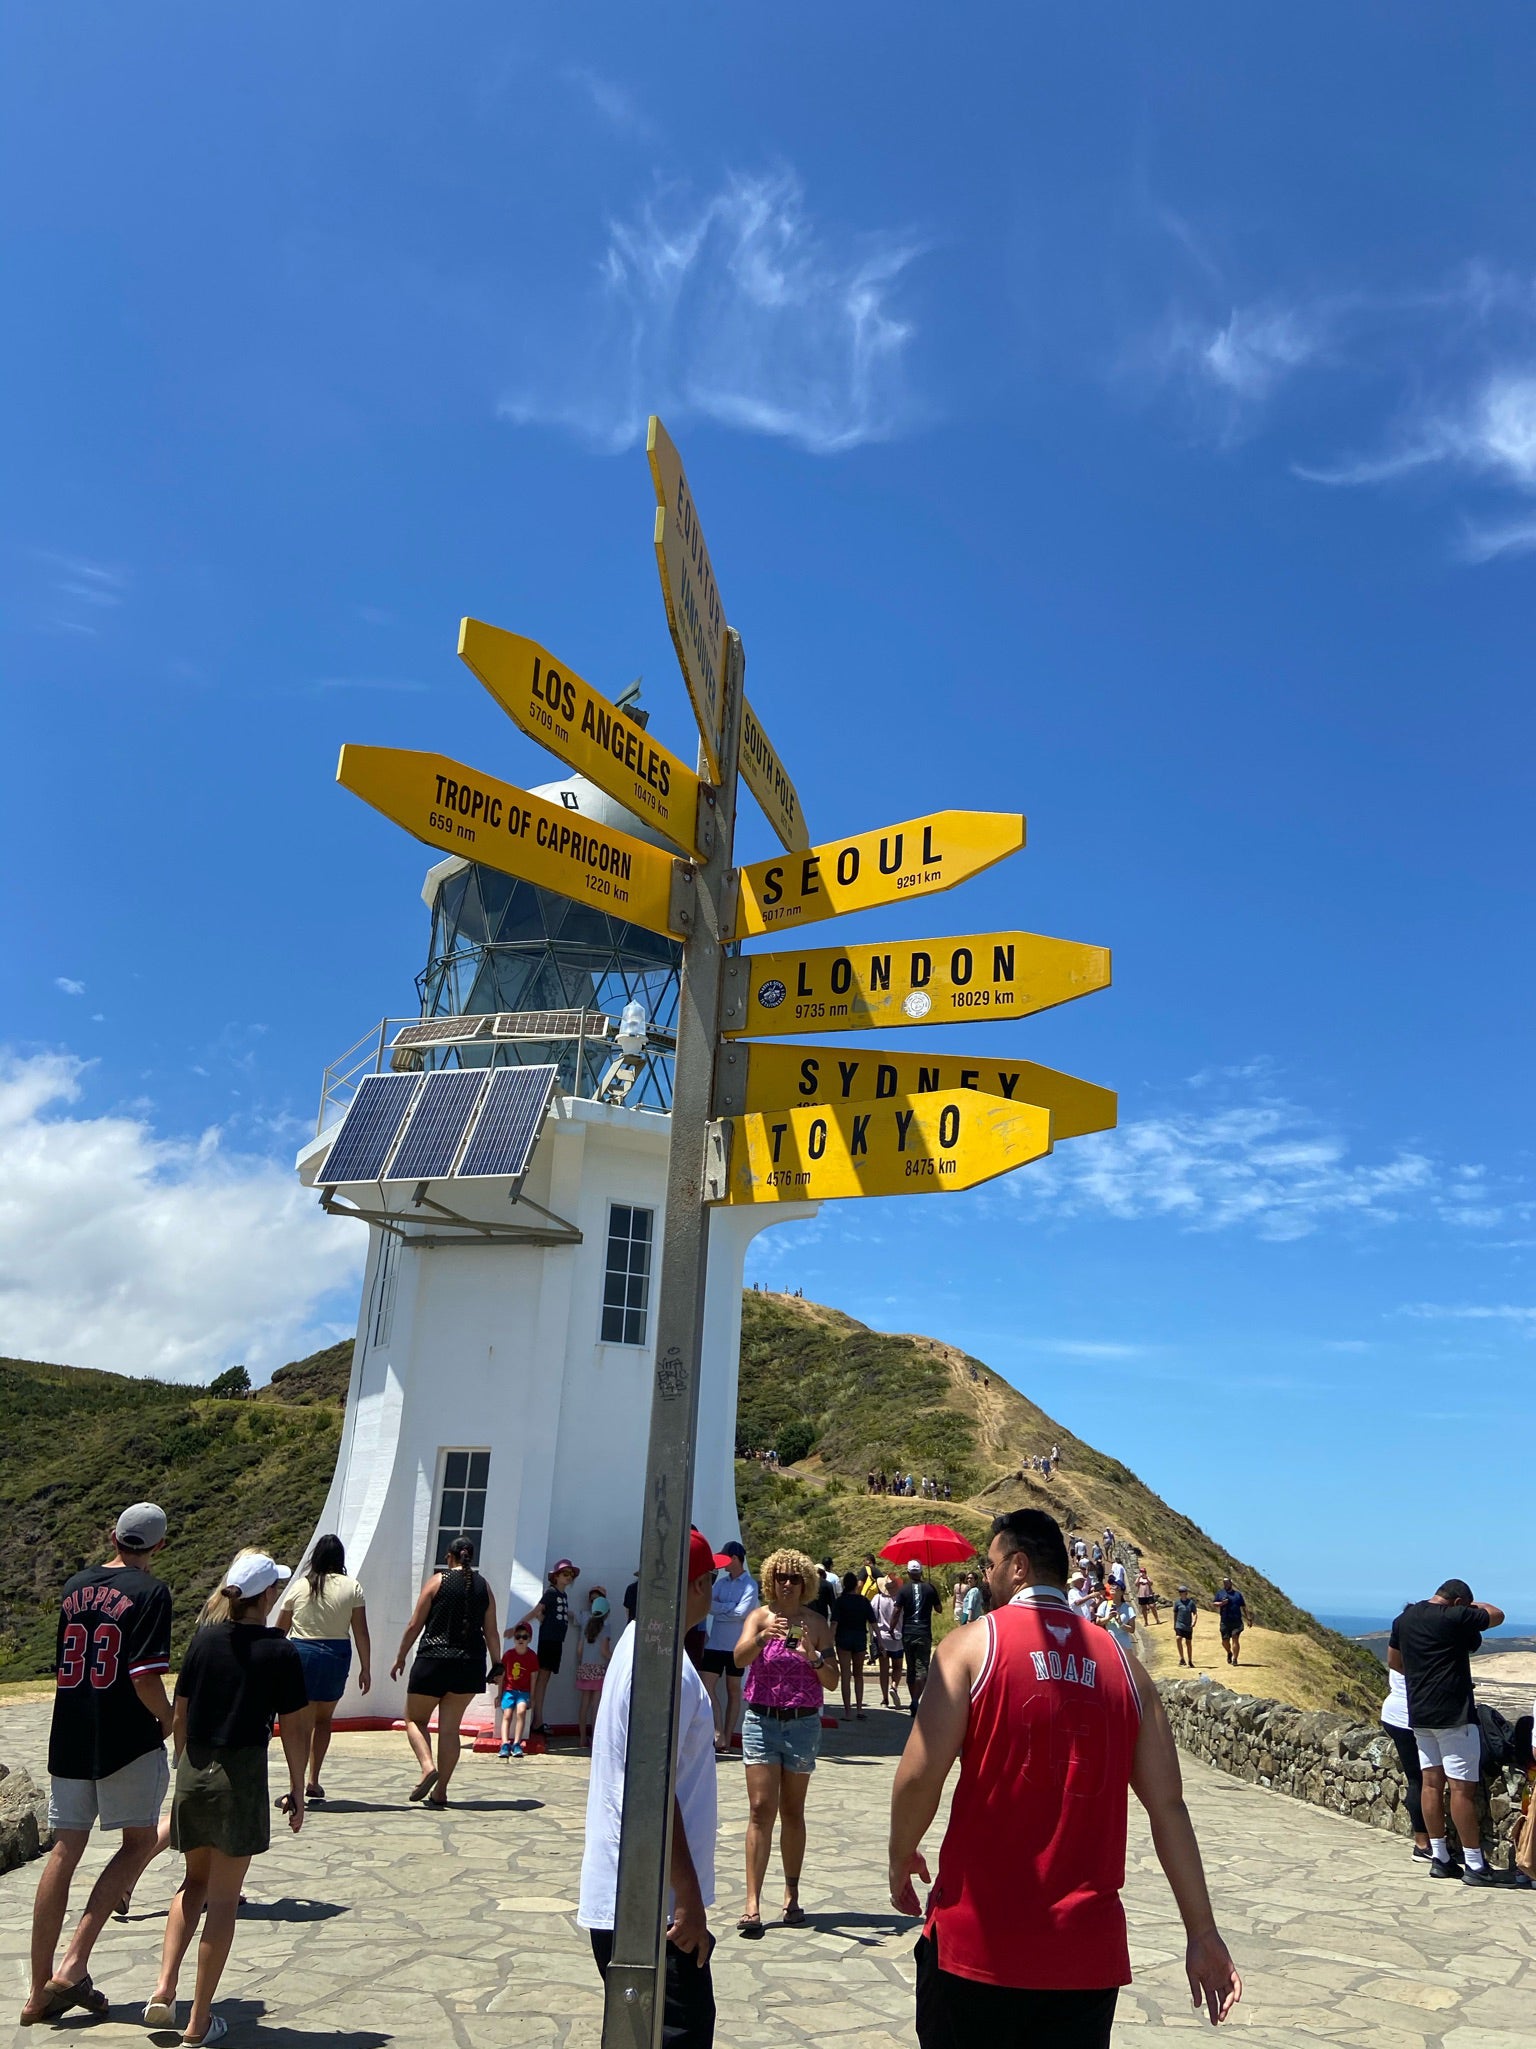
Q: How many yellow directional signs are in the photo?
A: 9